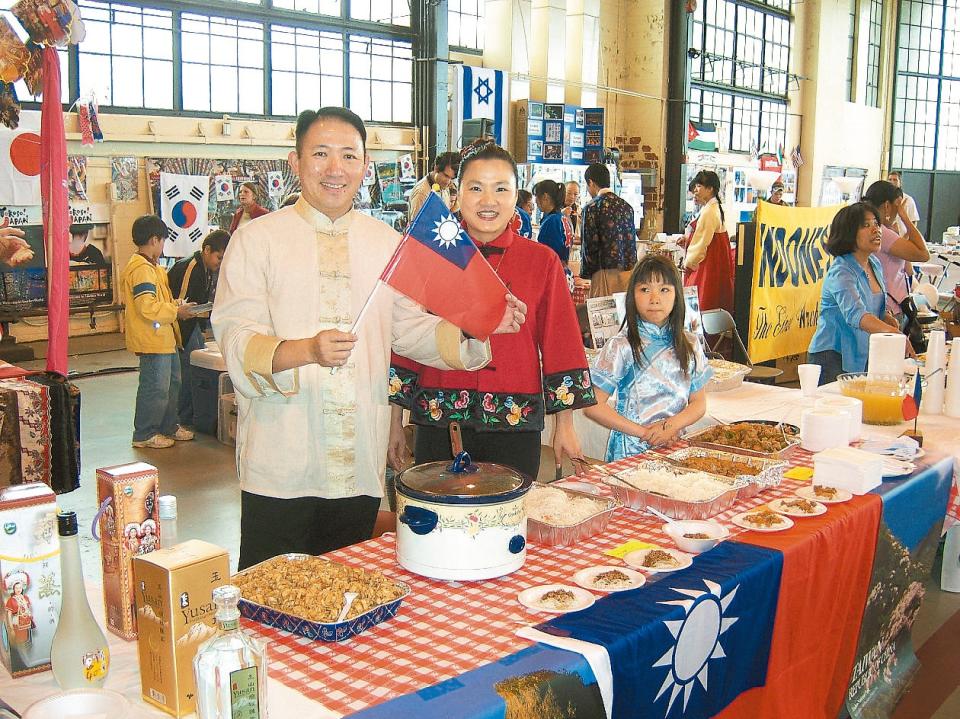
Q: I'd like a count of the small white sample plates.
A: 6